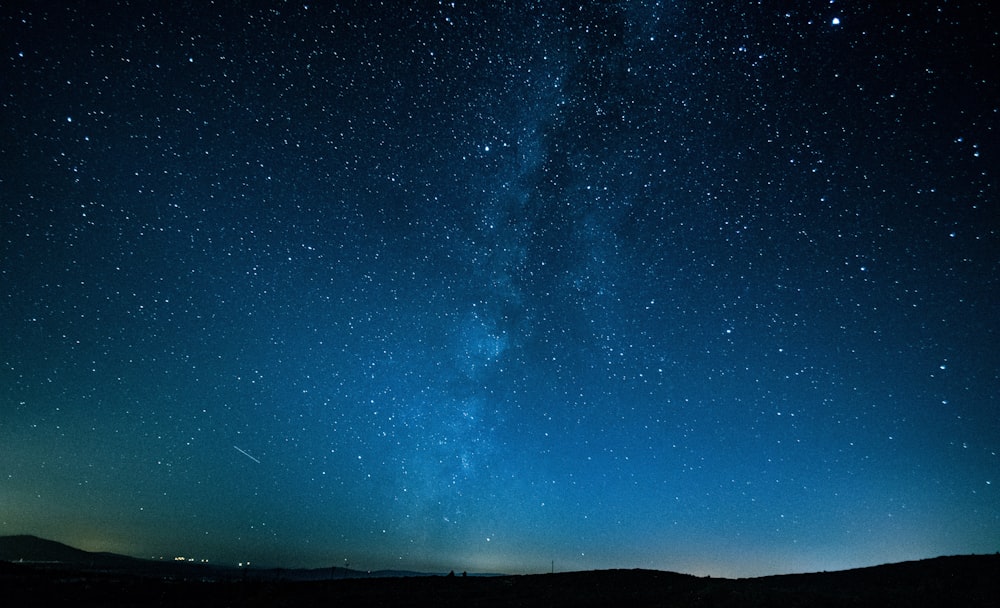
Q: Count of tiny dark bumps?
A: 2